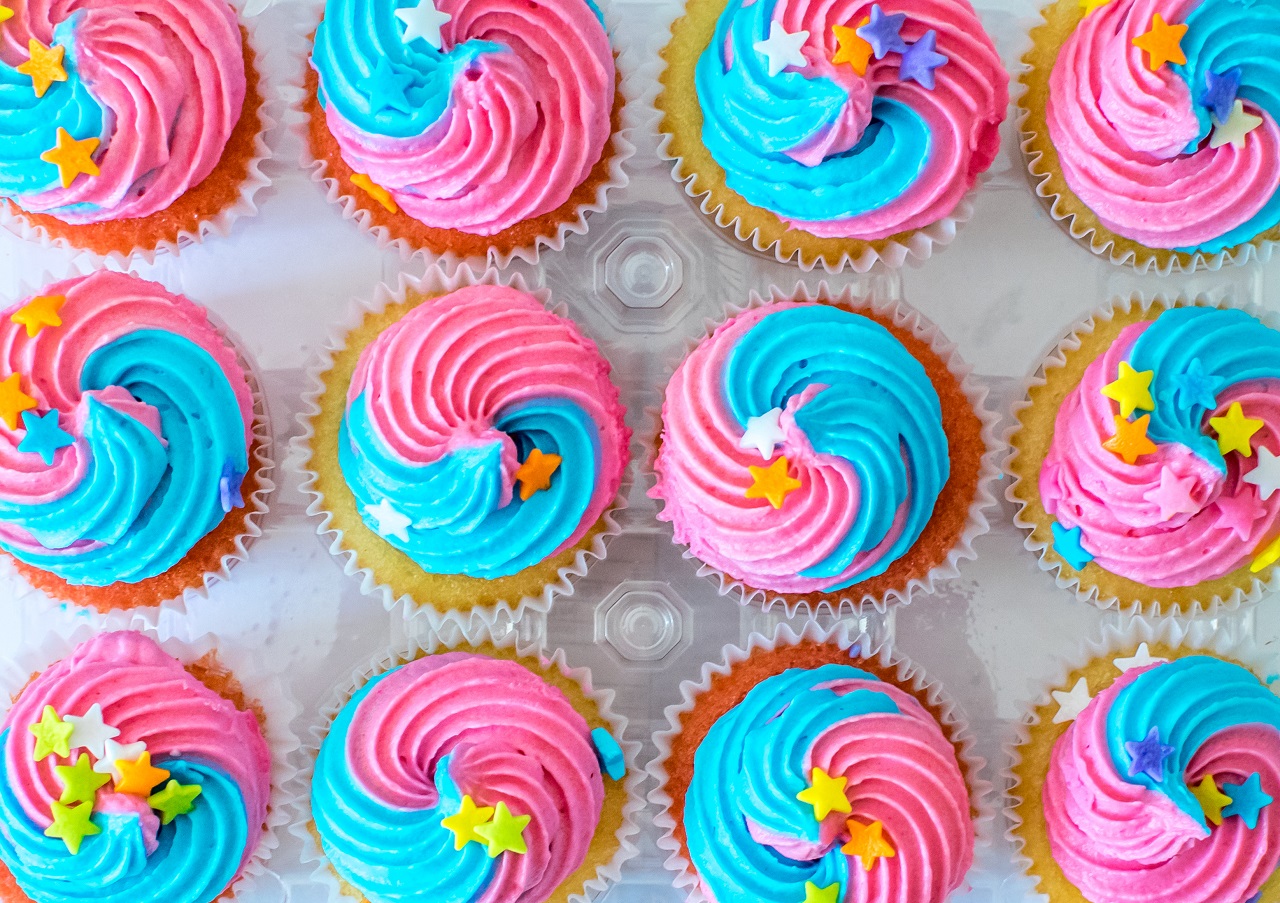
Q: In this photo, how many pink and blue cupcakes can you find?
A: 12